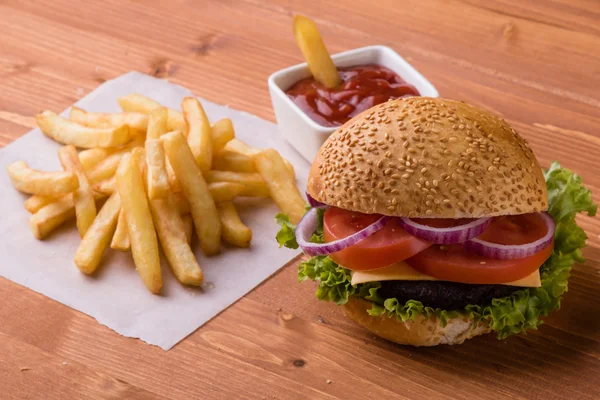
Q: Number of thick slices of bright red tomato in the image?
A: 2